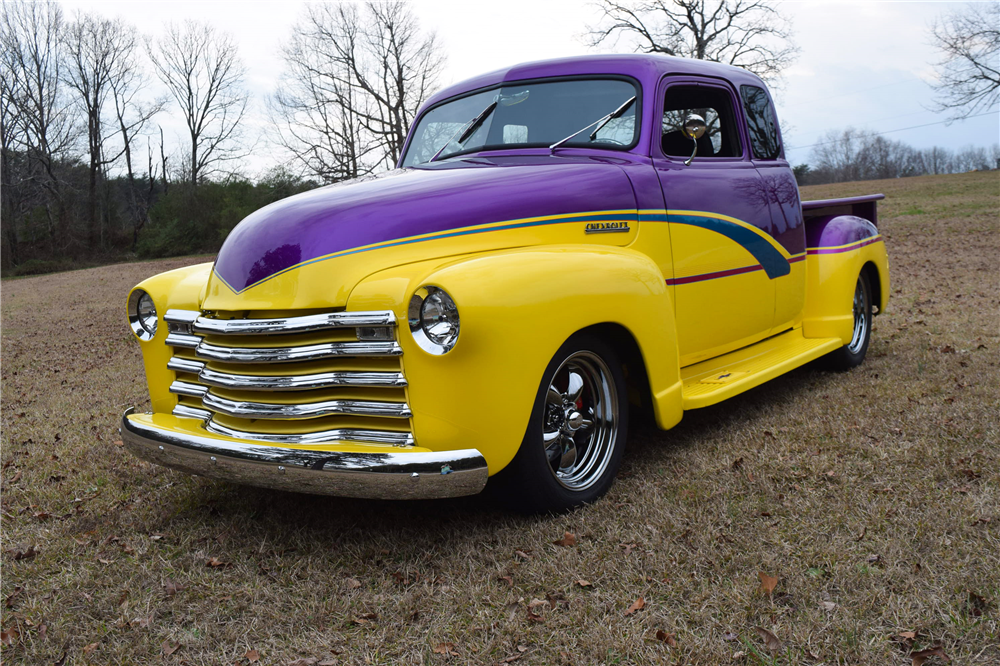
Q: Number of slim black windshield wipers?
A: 2